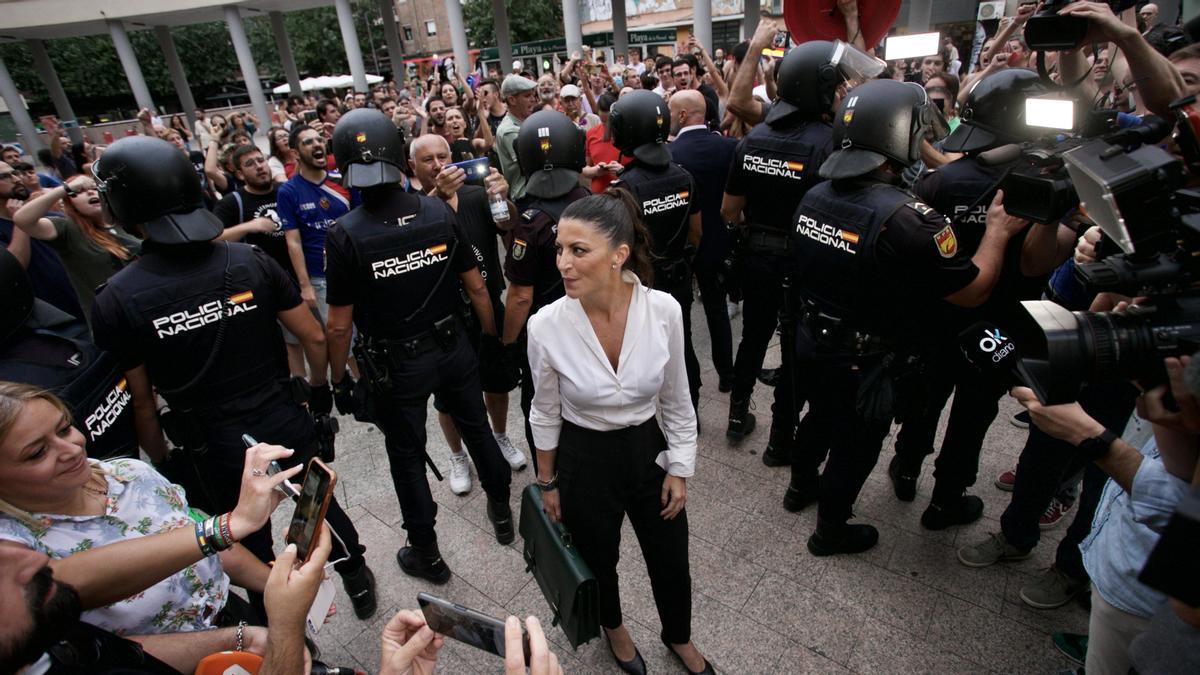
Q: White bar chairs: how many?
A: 0